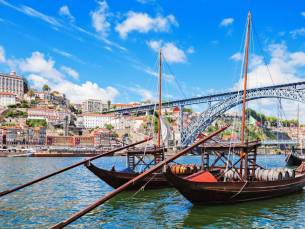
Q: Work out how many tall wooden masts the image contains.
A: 2